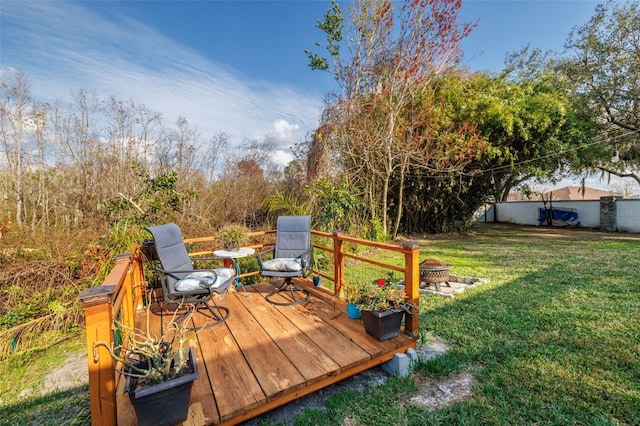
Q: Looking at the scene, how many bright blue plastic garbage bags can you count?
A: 0